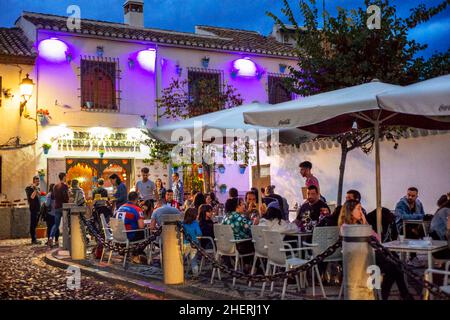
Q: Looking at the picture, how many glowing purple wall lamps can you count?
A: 3